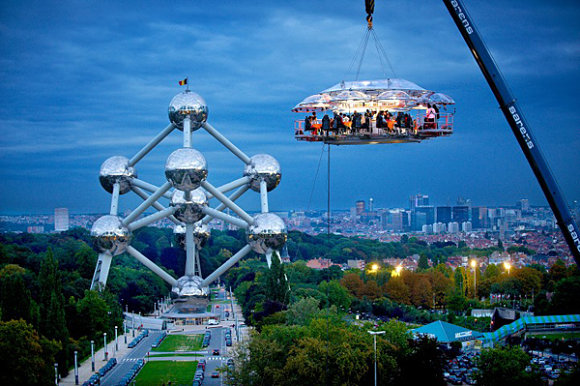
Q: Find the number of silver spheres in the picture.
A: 9